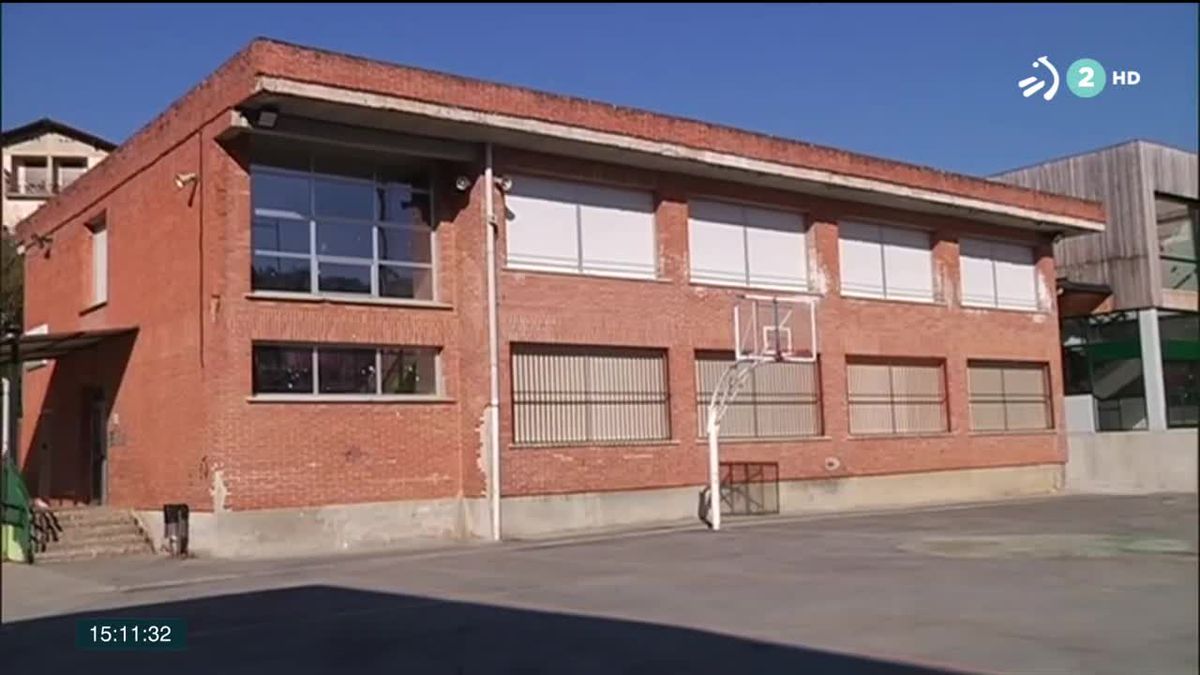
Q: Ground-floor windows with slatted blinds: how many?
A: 4